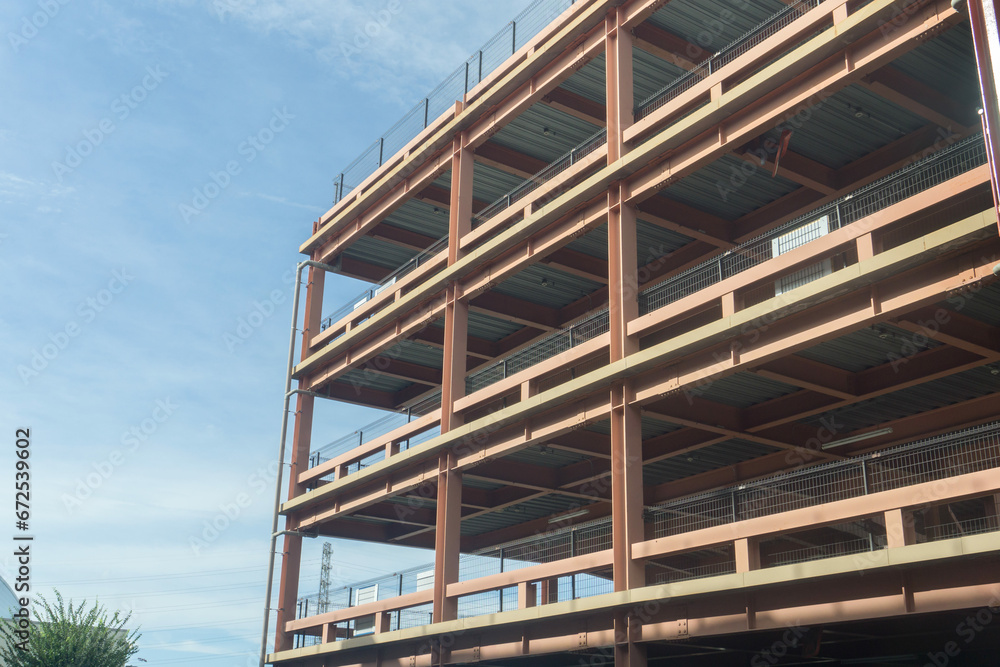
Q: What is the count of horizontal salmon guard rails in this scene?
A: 11